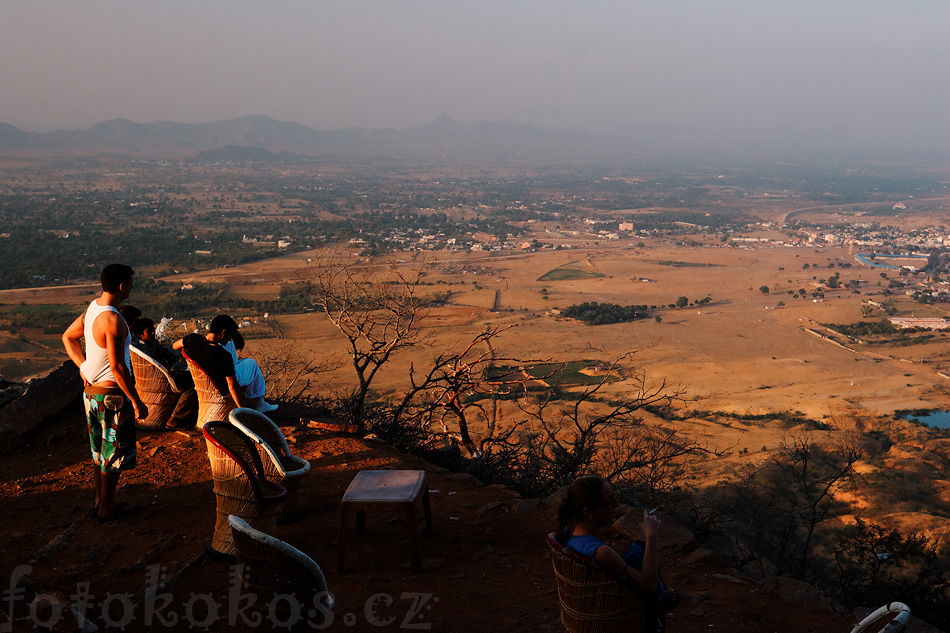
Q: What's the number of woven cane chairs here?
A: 7